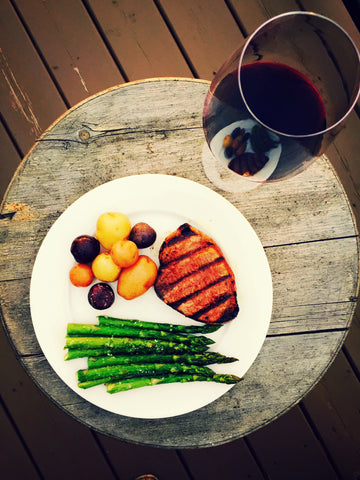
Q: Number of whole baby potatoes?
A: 8